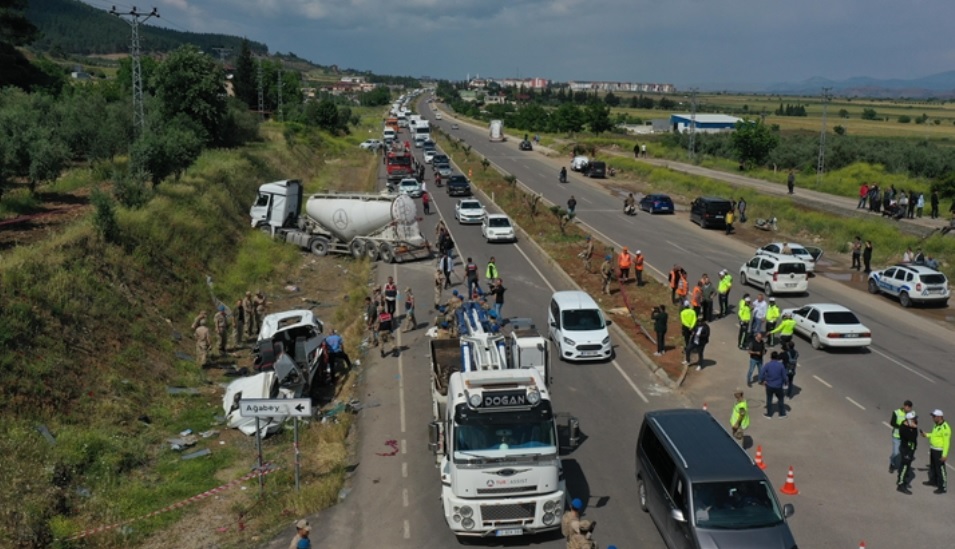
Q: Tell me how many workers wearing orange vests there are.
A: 6